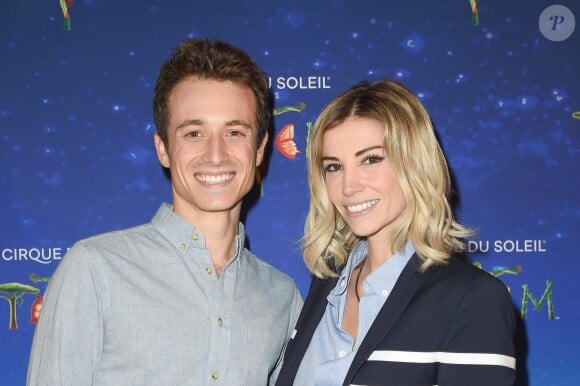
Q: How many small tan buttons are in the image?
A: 5